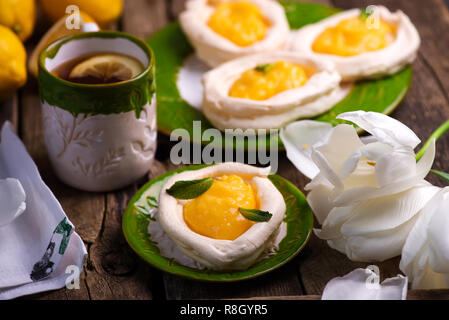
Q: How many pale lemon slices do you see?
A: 1